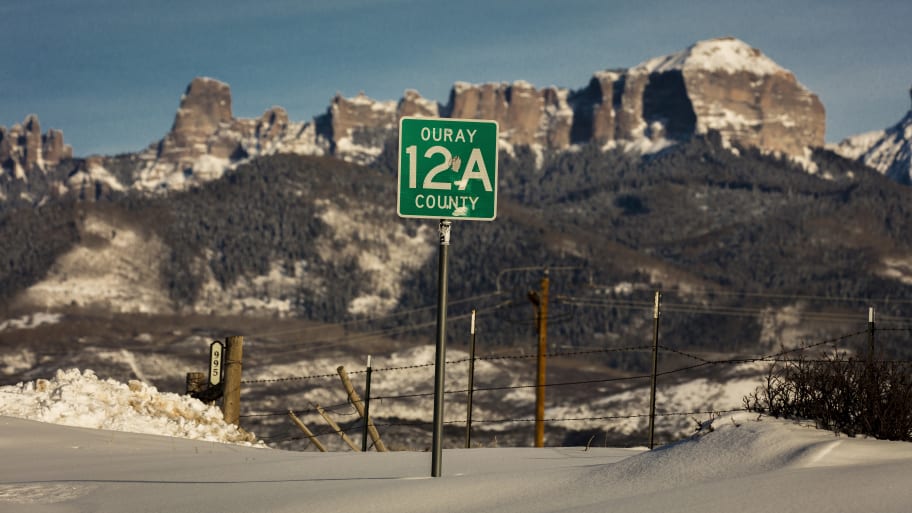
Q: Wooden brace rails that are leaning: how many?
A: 3